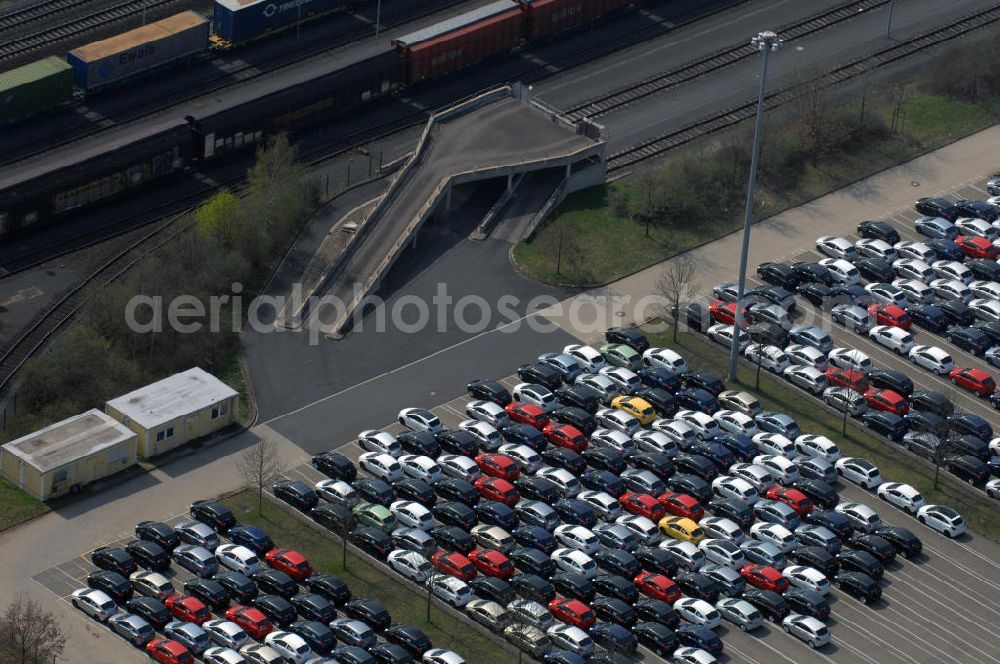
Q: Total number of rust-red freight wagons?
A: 2